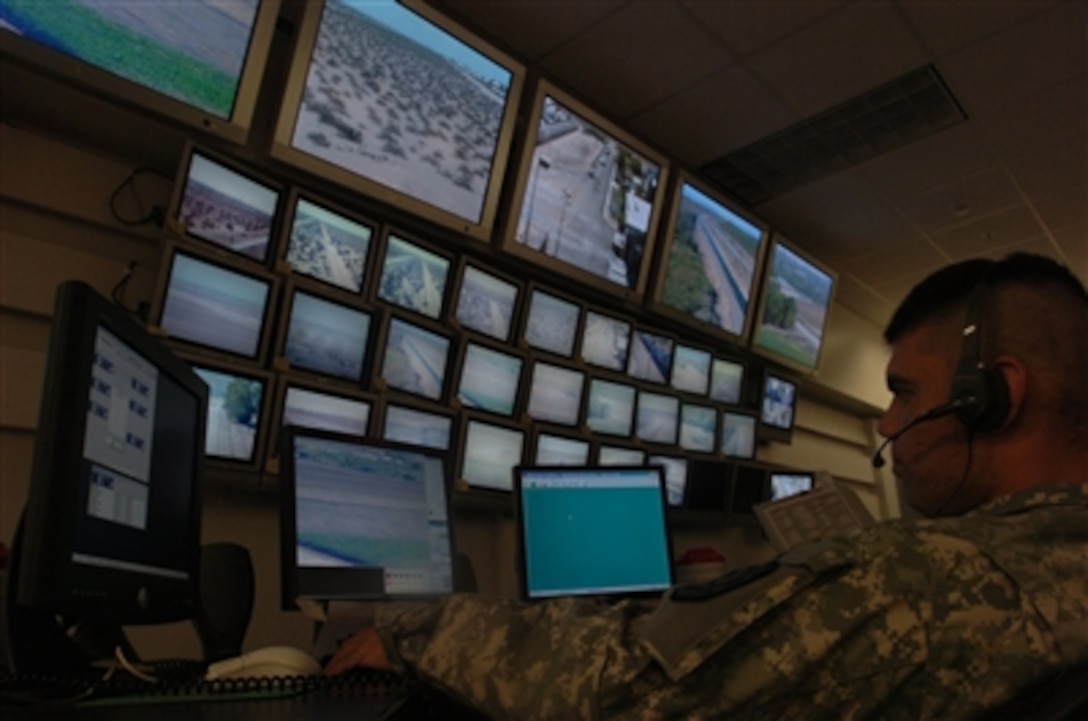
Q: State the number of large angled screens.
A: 5